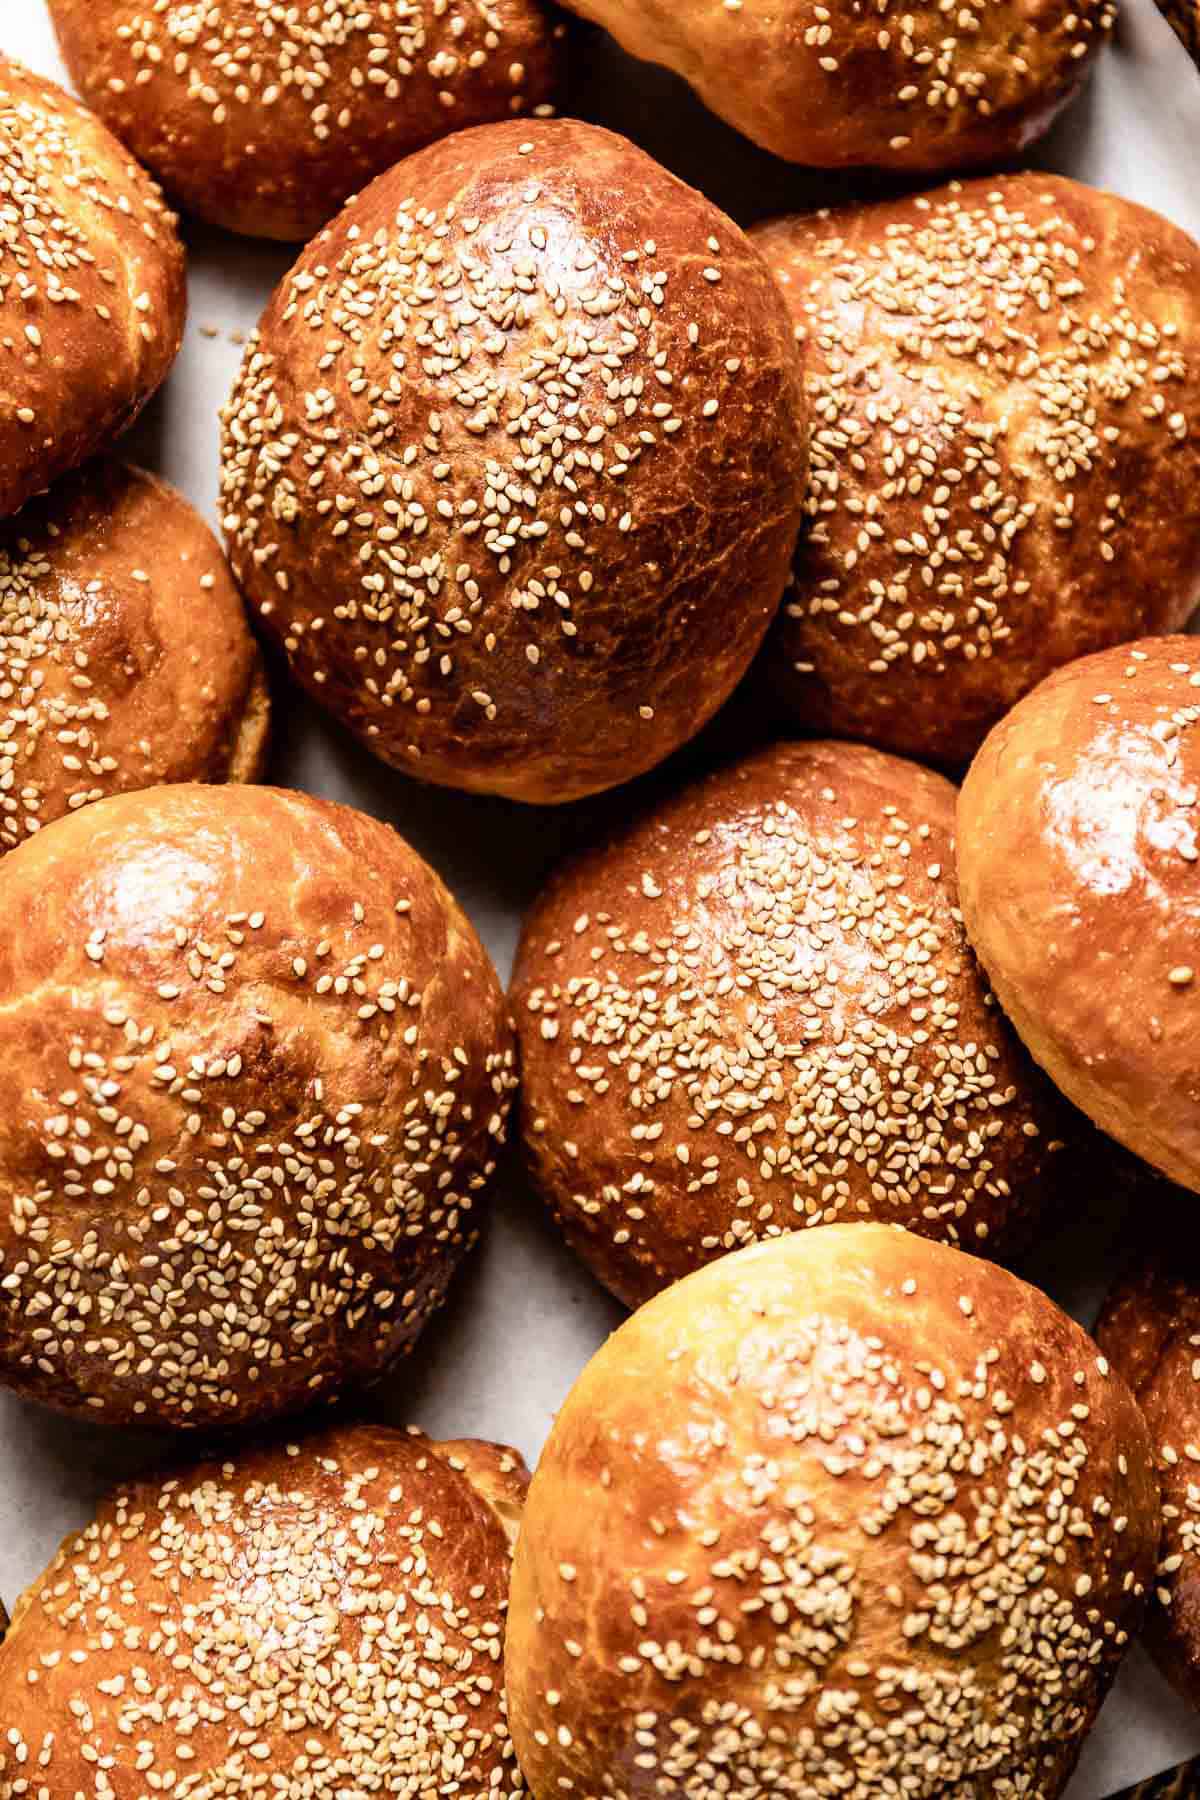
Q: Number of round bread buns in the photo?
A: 12